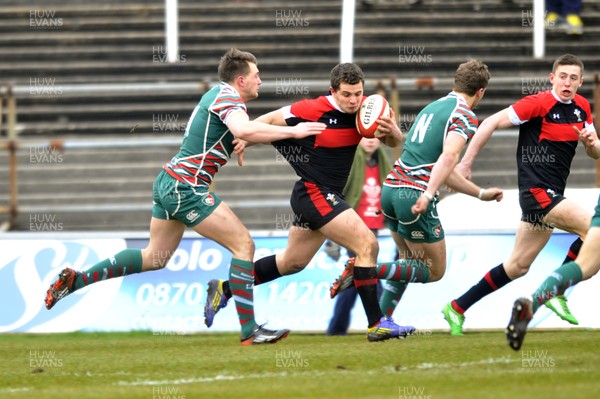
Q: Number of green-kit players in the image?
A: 3